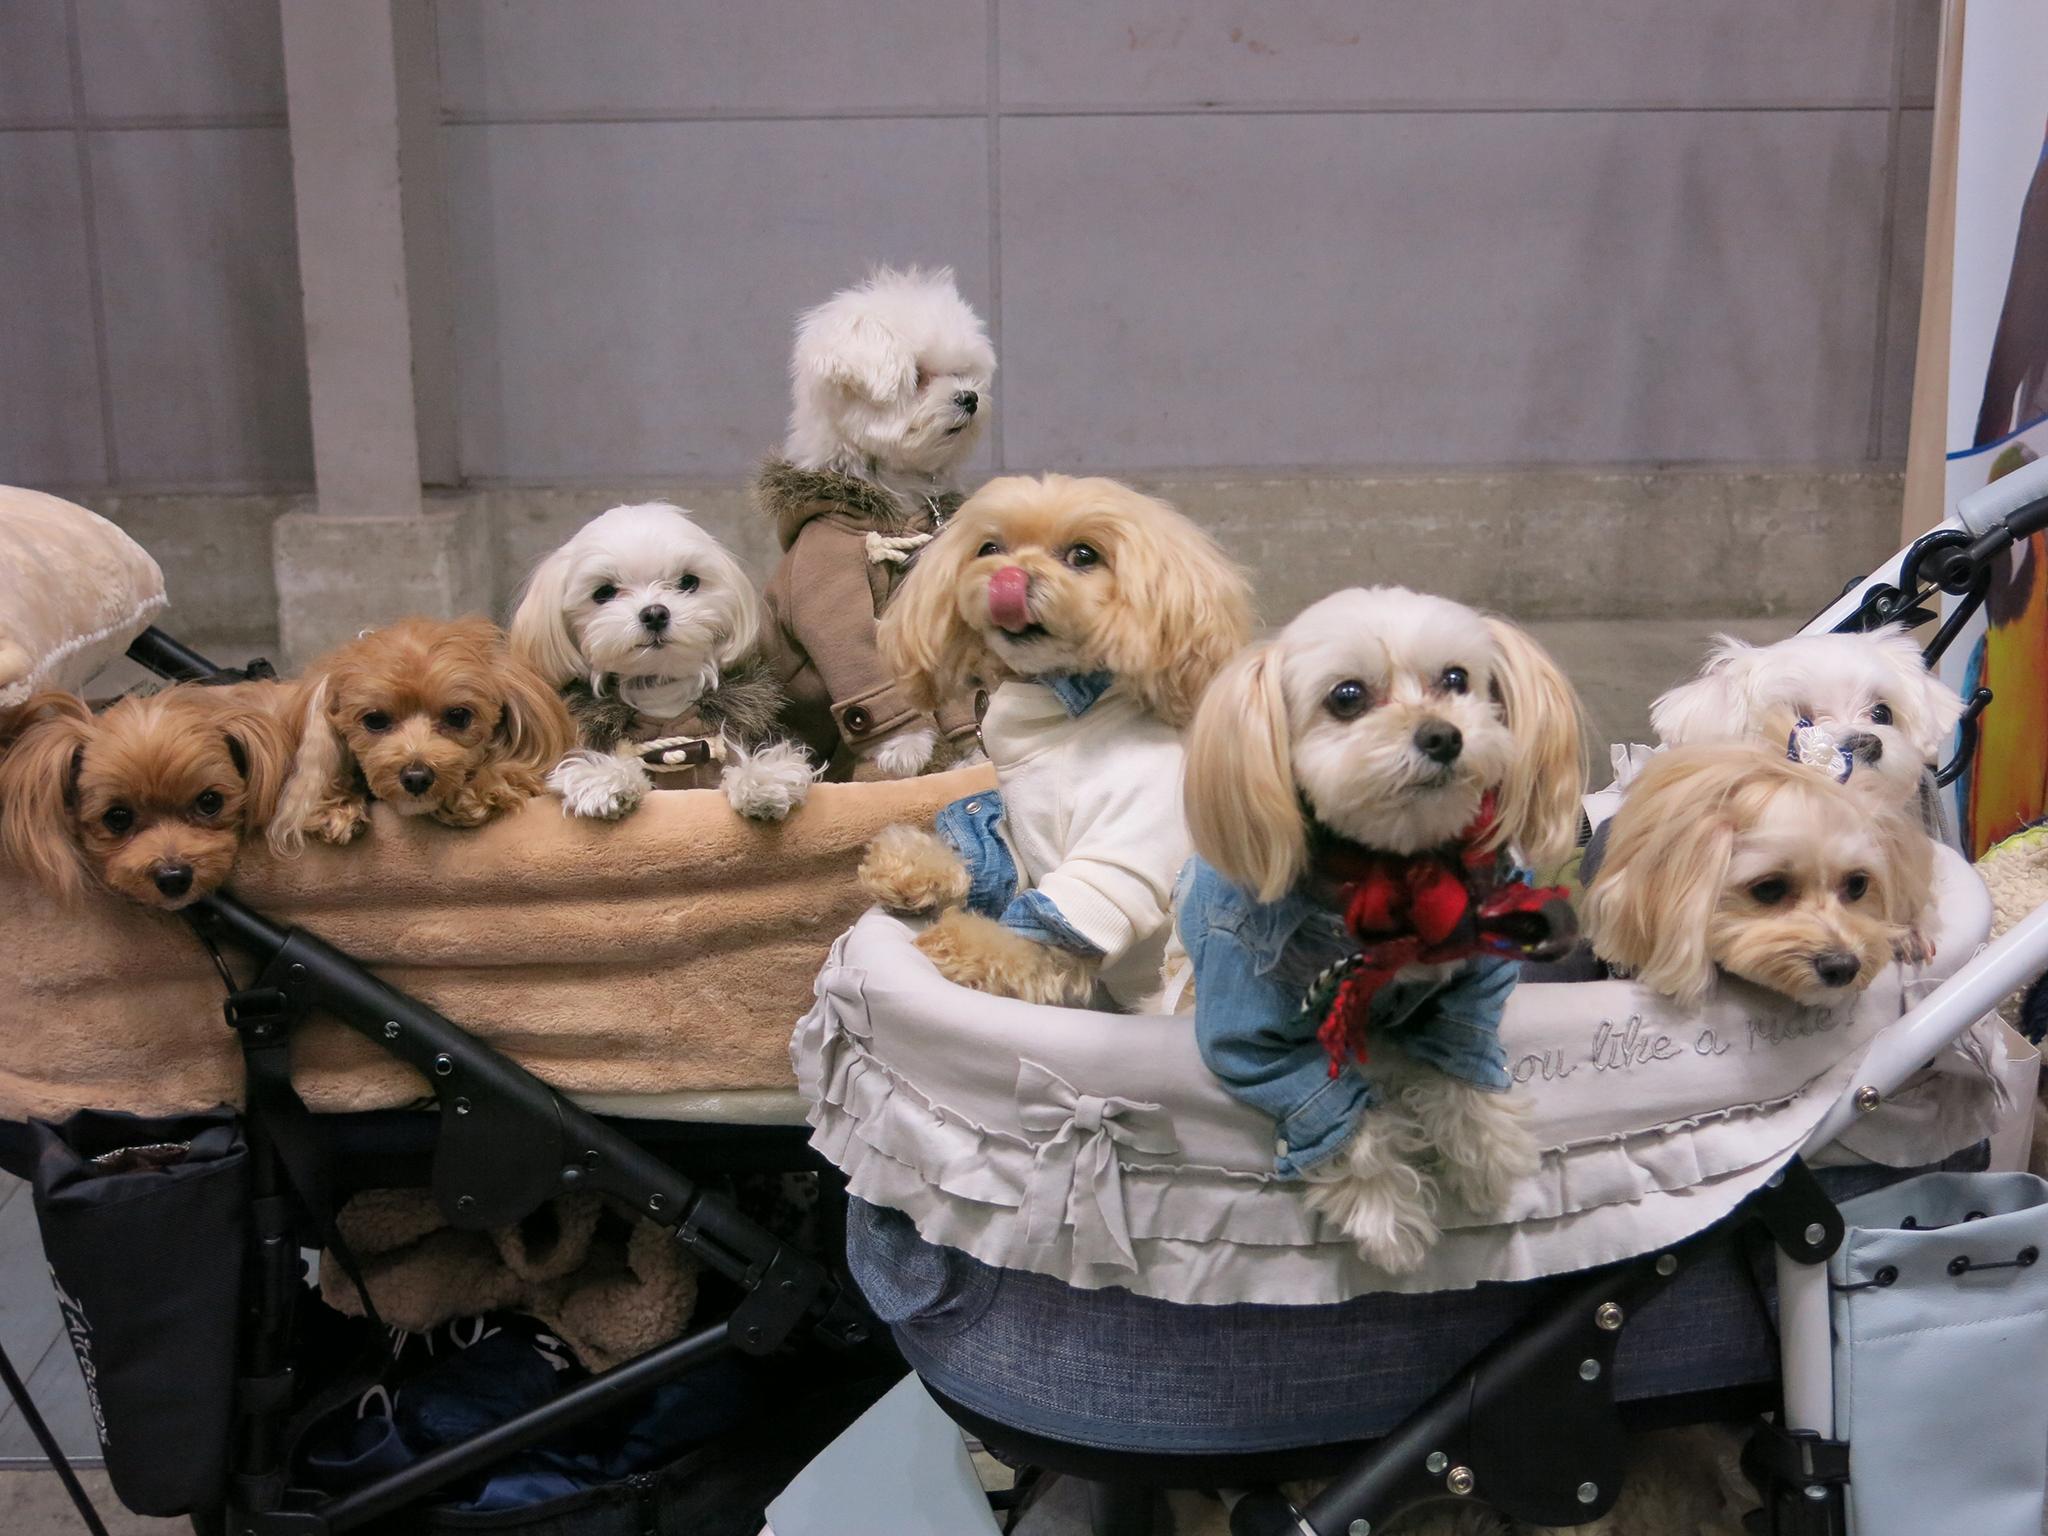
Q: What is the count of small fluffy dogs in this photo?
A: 8